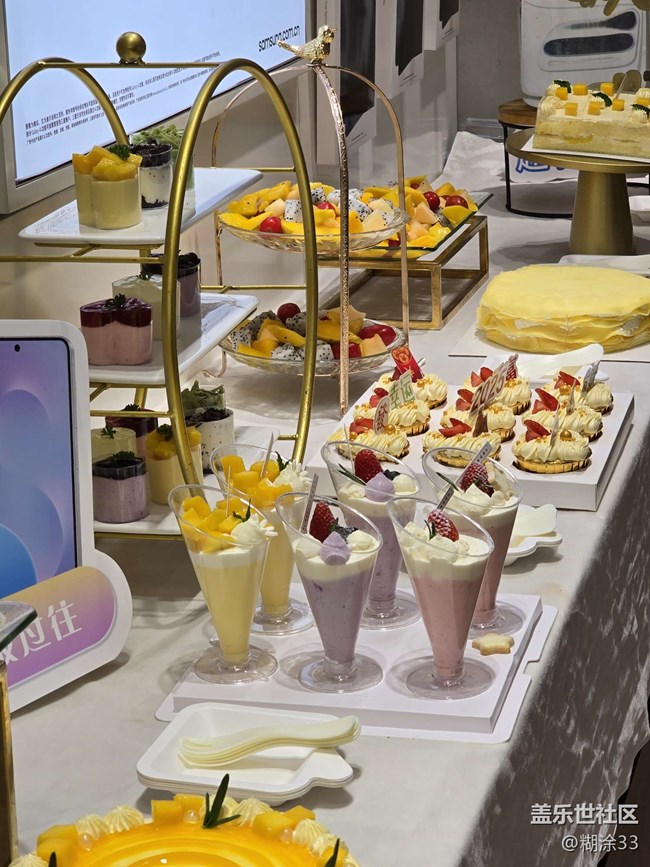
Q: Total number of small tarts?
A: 9